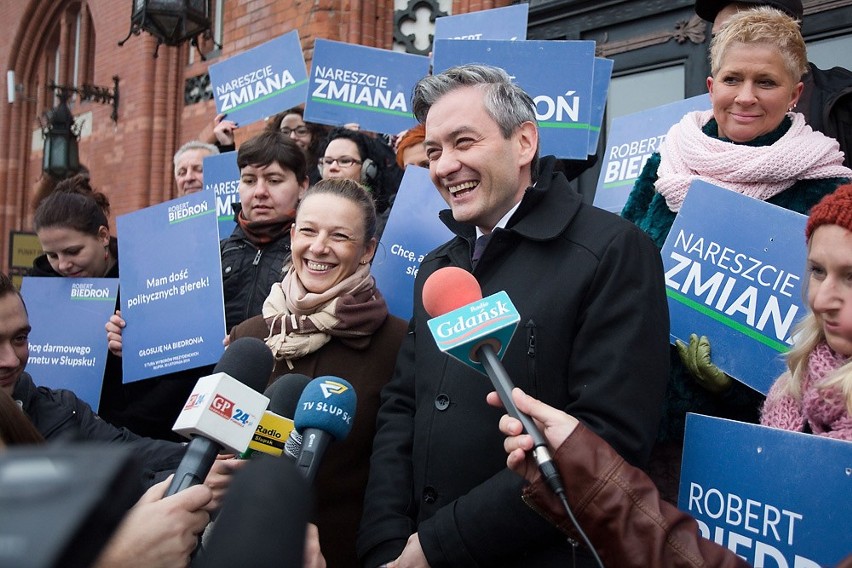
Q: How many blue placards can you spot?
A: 12